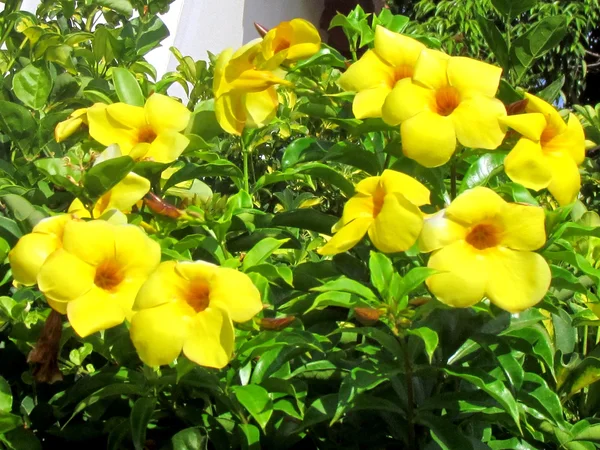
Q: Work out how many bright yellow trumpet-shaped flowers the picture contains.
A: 12